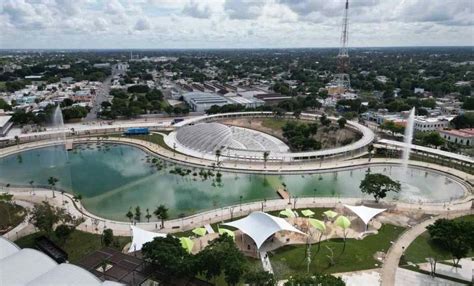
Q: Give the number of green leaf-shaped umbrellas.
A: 8